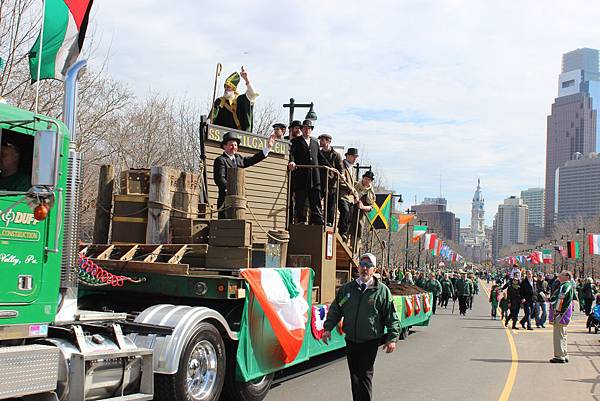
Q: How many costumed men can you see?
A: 8